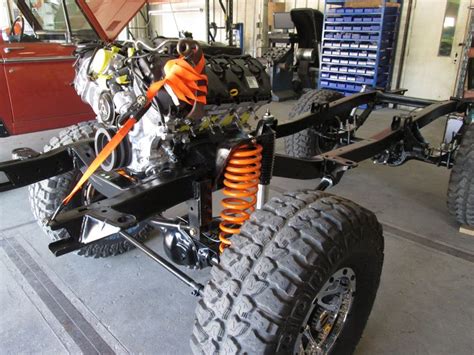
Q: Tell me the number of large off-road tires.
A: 4